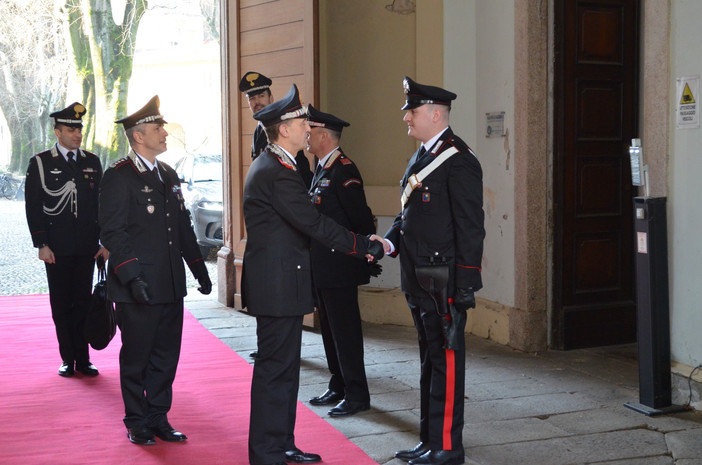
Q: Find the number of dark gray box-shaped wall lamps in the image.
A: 0